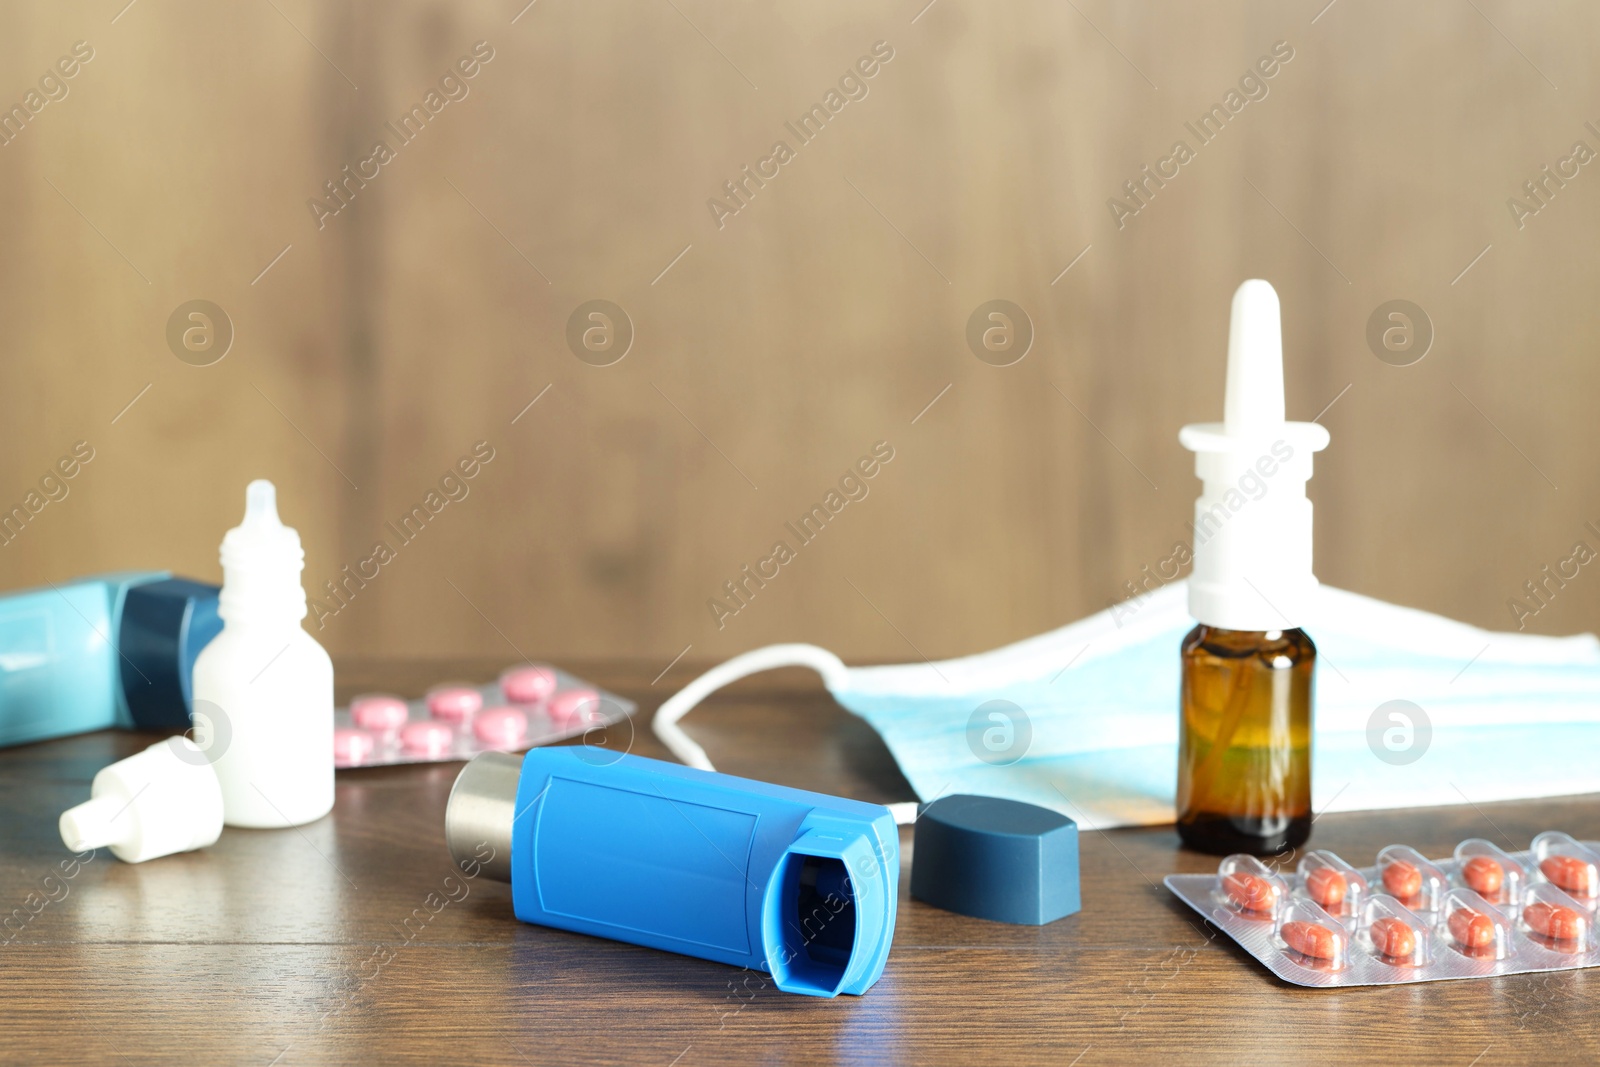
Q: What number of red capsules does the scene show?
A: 9